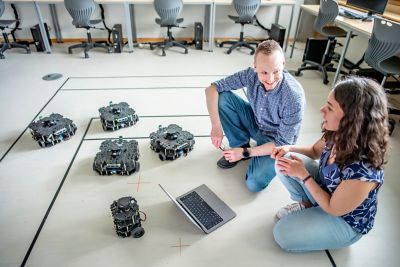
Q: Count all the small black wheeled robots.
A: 5